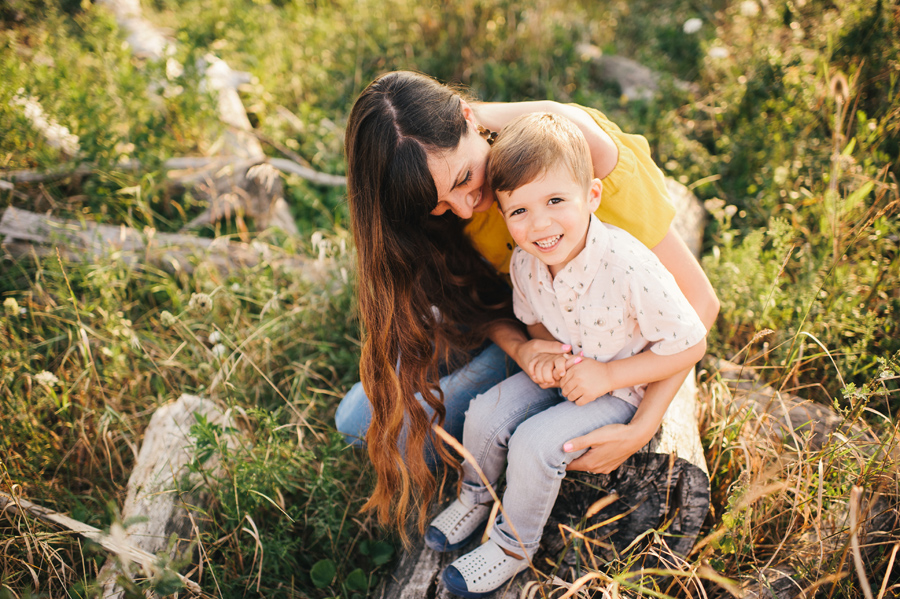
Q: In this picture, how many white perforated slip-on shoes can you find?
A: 2